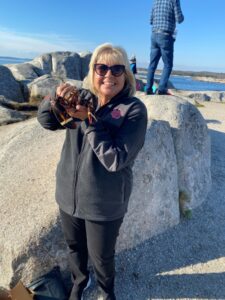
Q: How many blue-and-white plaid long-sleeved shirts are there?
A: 1